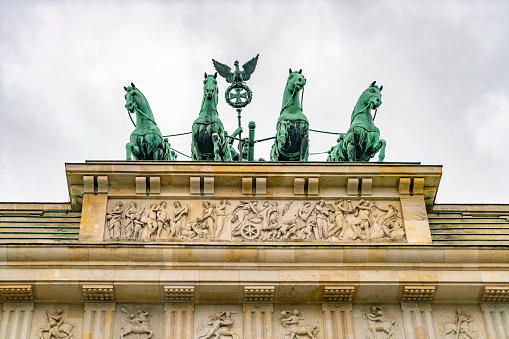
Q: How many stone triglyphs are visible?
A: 7